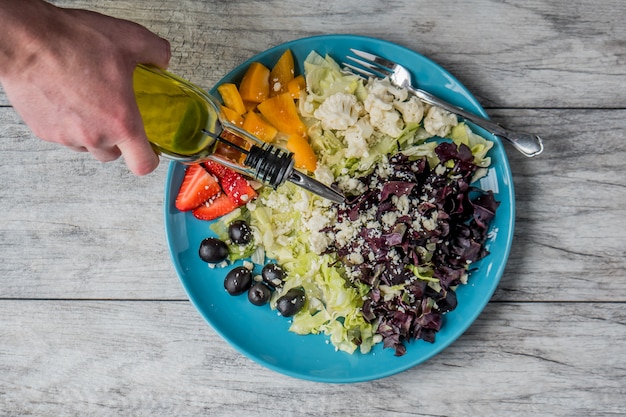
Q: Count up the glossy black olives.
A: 6